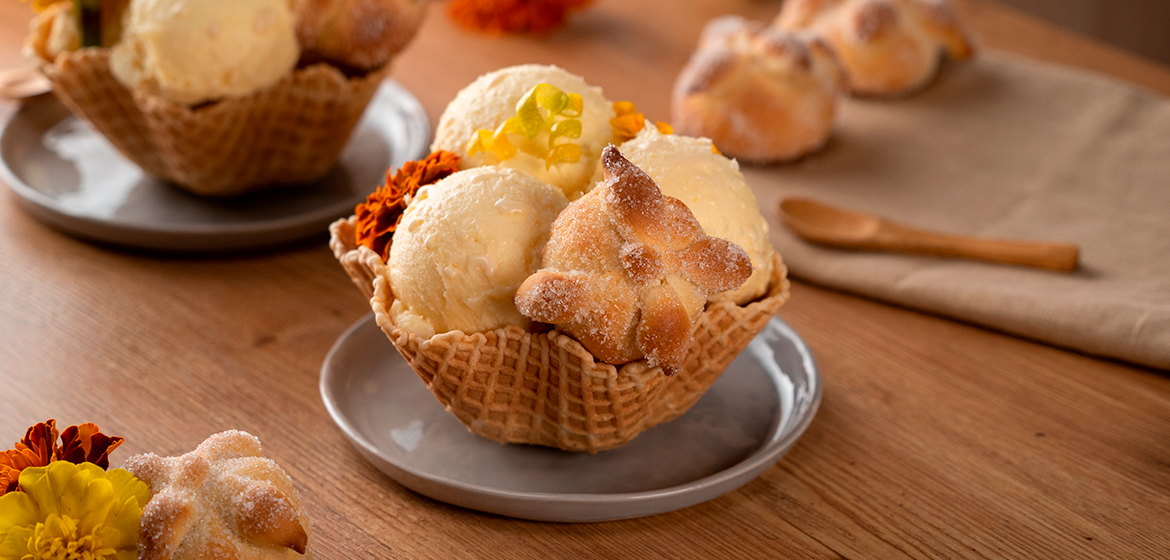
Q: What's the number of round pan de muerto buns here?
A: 5